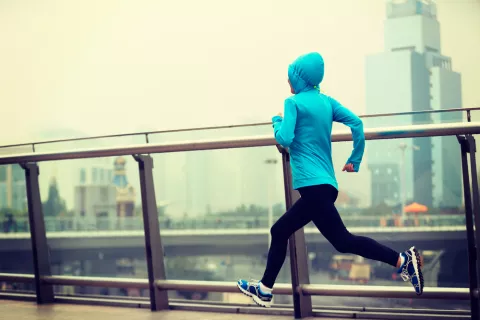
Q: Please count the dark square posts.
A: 4